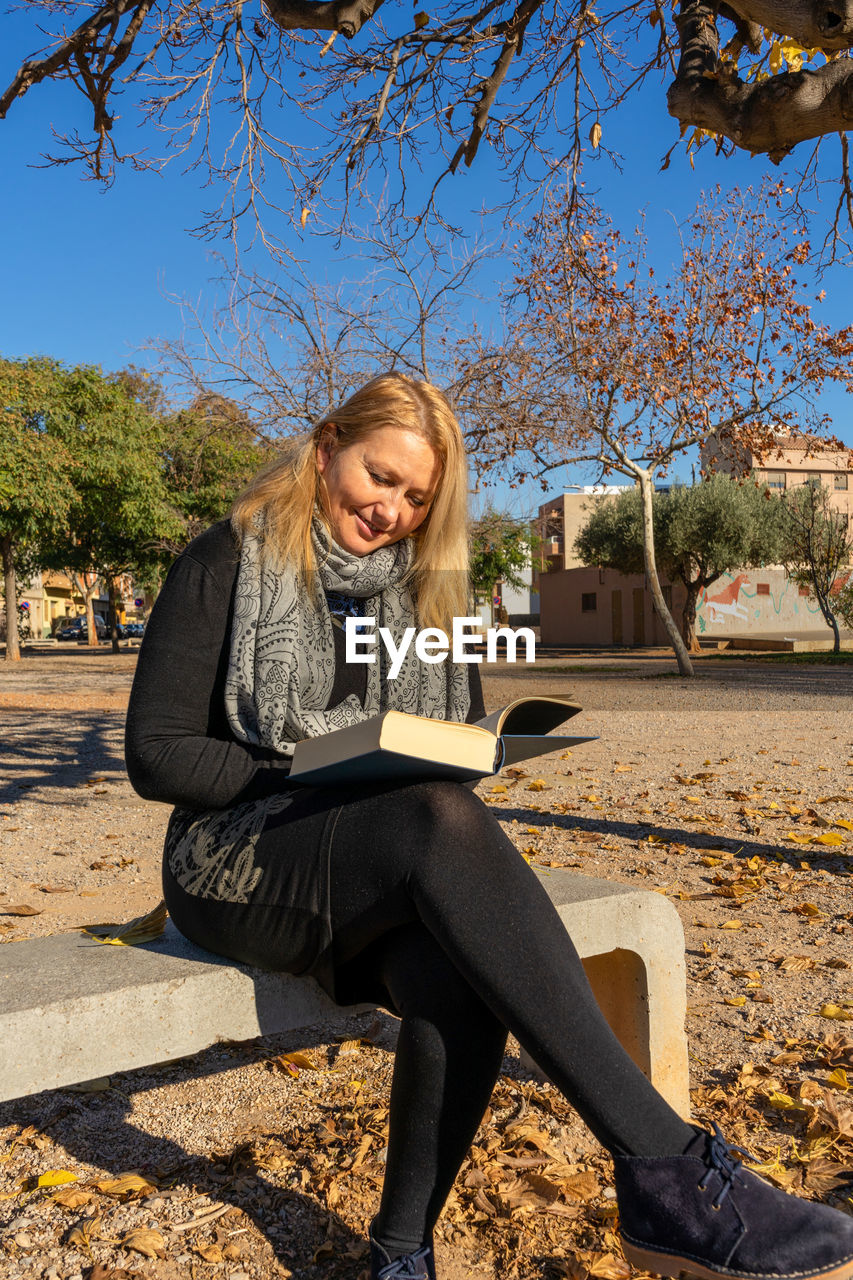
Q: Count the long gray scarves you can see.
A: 1